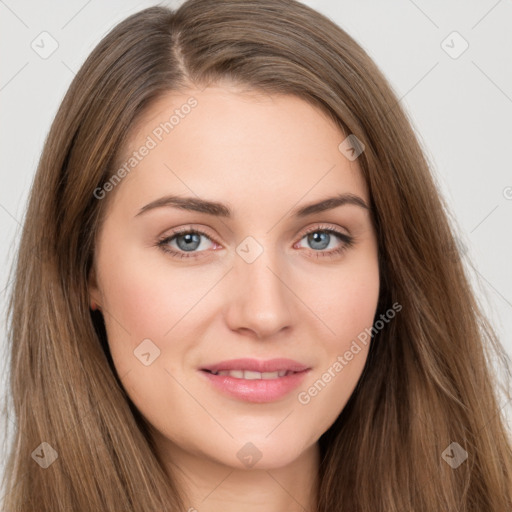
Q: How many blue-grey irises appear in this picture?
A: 2